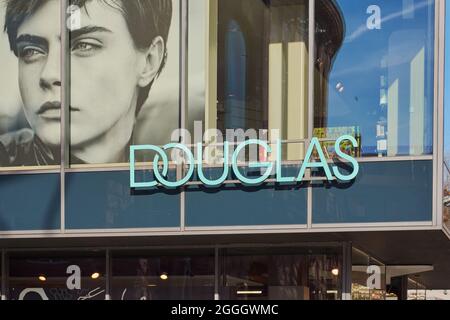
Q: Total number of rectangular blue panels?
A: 4